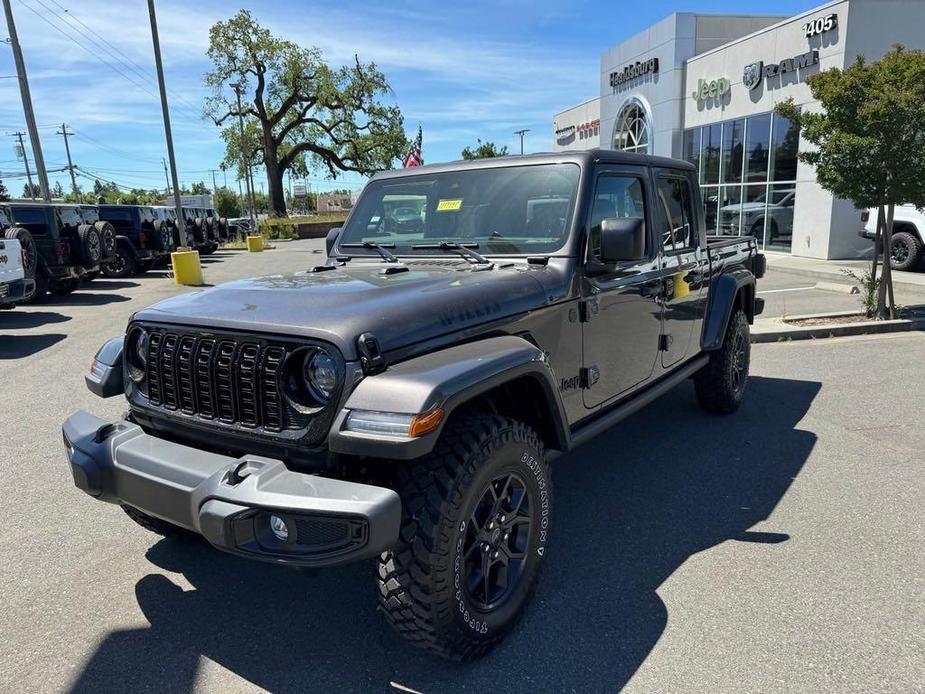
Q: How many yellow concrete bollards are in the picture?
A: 2